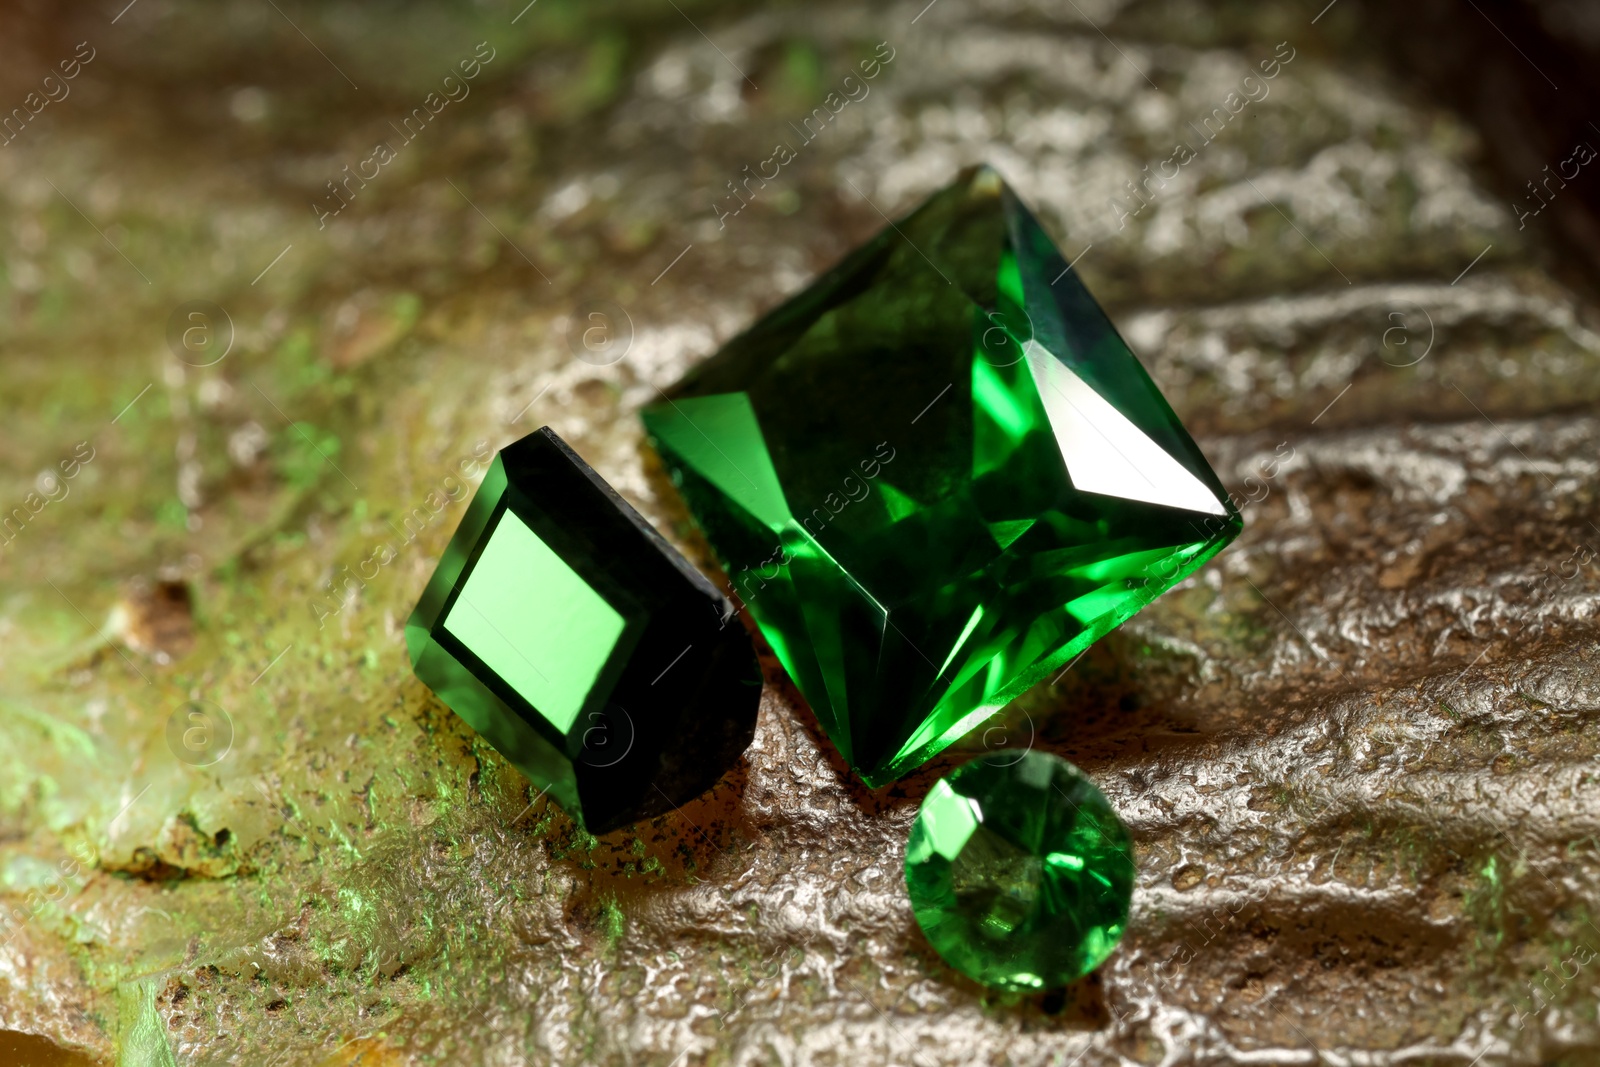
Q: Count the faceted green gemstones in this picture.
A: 3